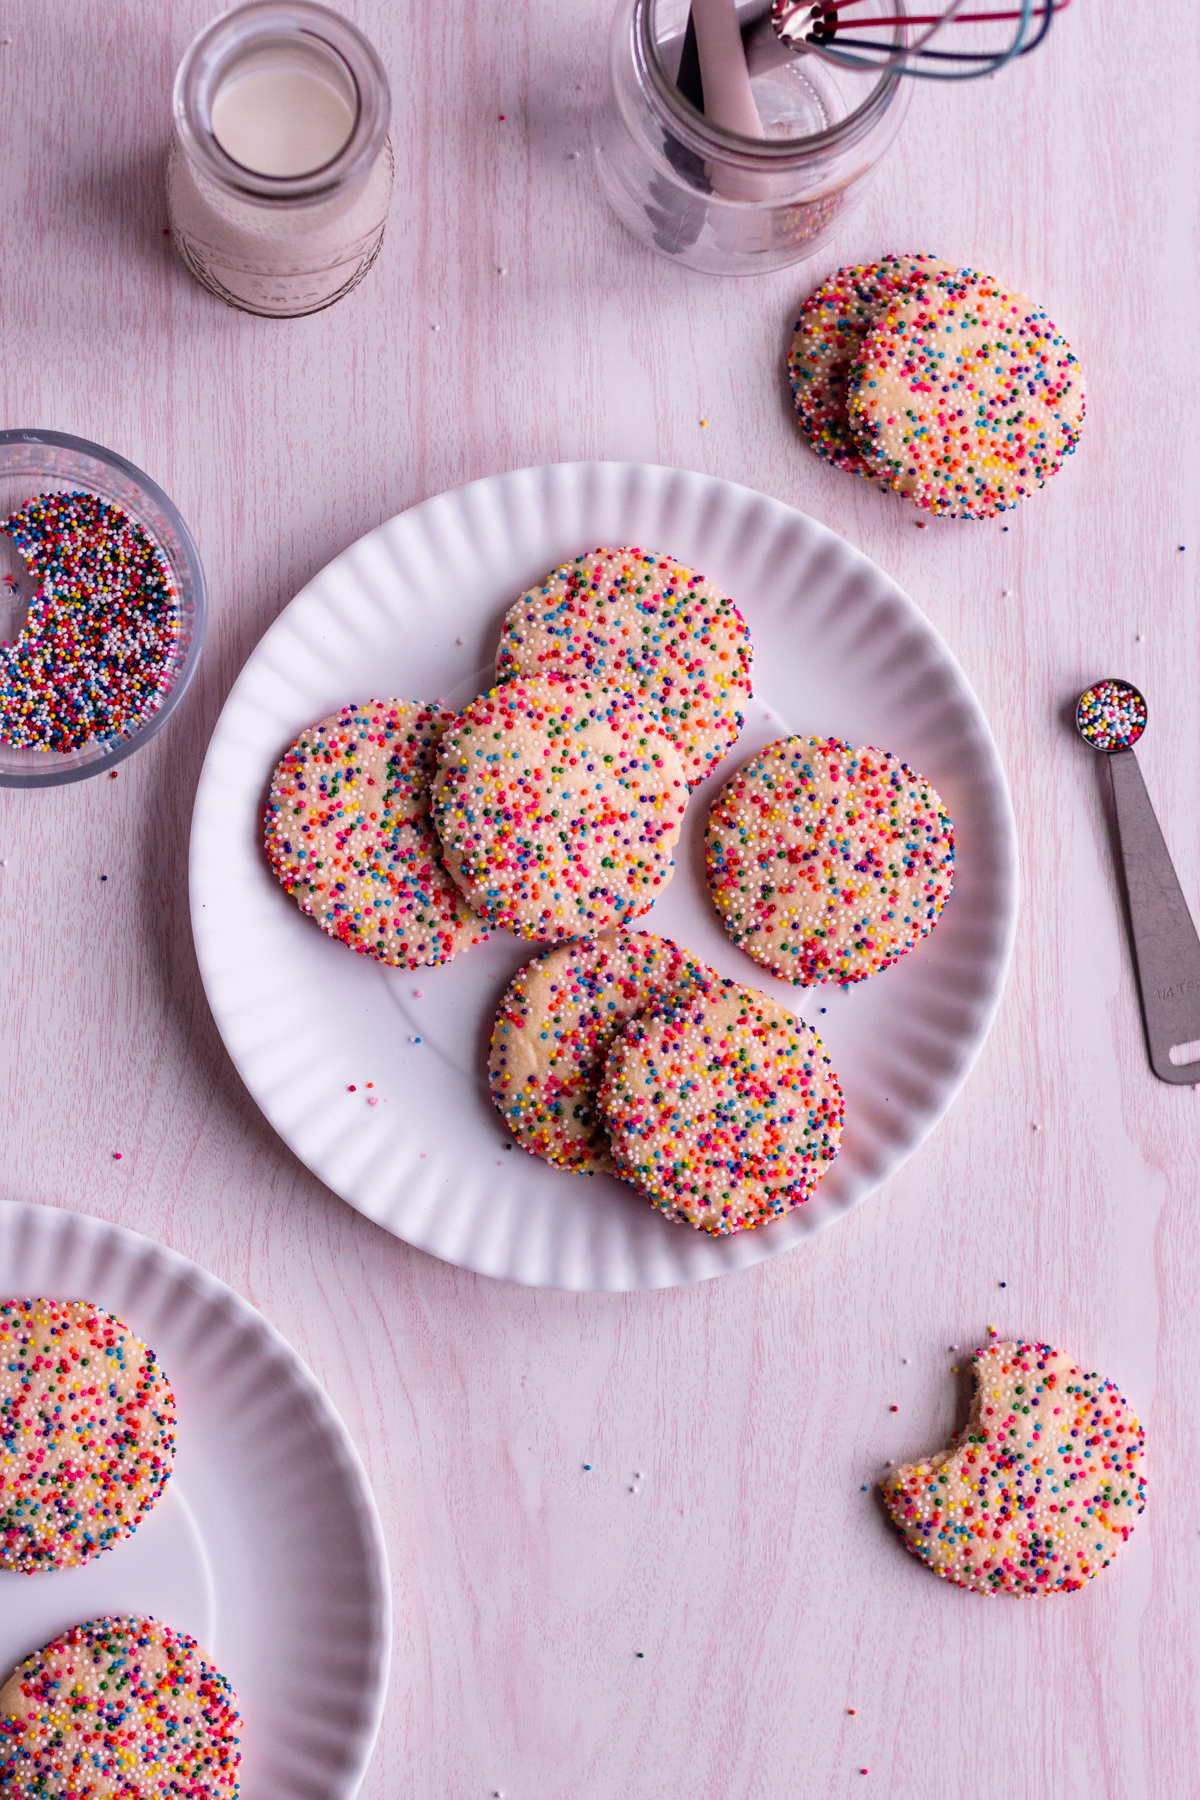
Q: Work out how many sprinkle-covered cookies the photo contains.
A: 11